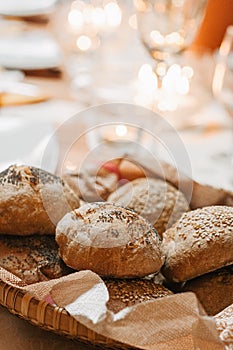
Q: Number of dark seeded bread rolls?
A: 3